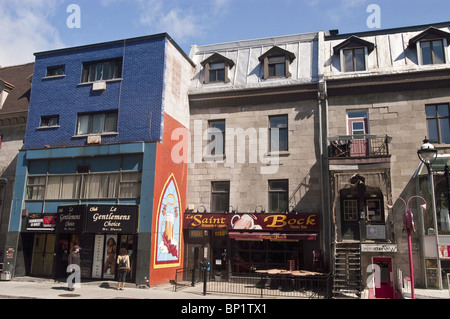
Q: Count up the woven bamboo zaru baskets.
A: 0